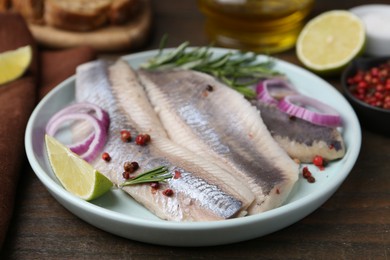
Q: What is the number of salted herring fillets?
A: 3